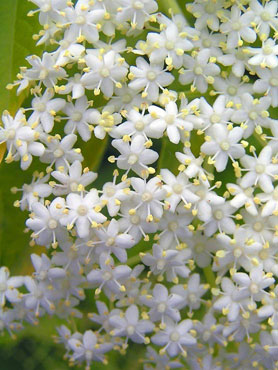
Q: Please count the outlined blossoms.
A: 0